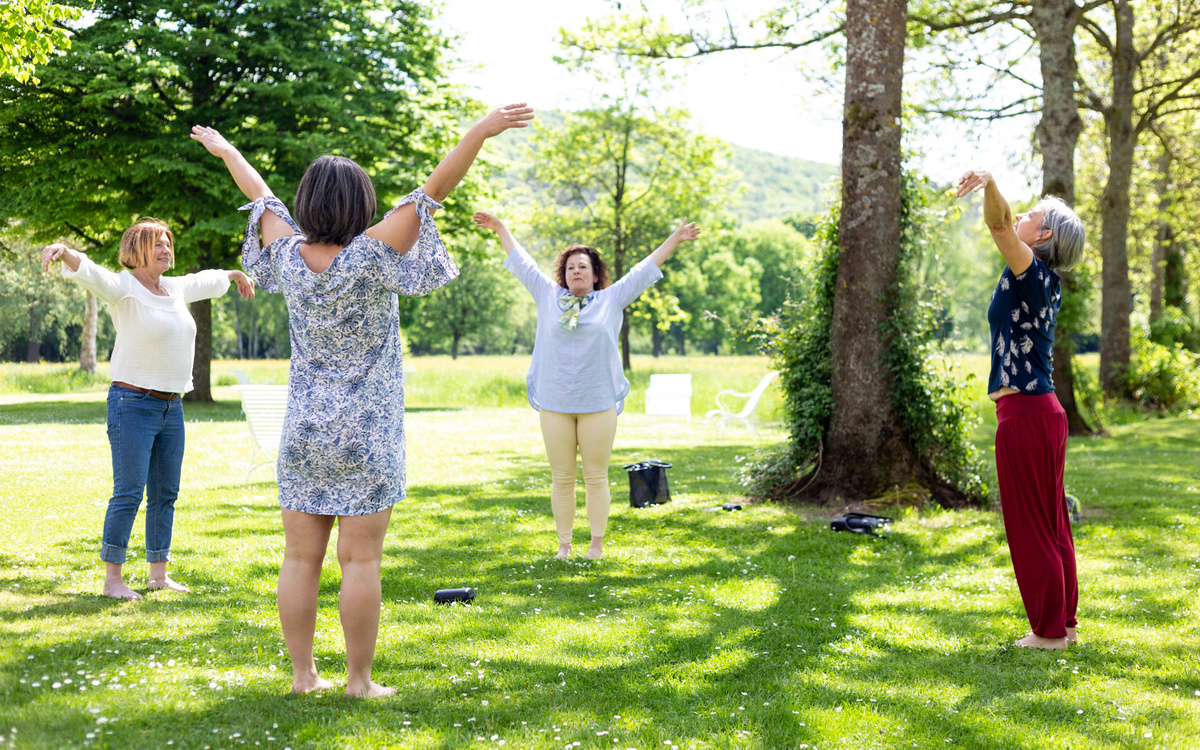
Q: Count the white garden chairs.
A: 3